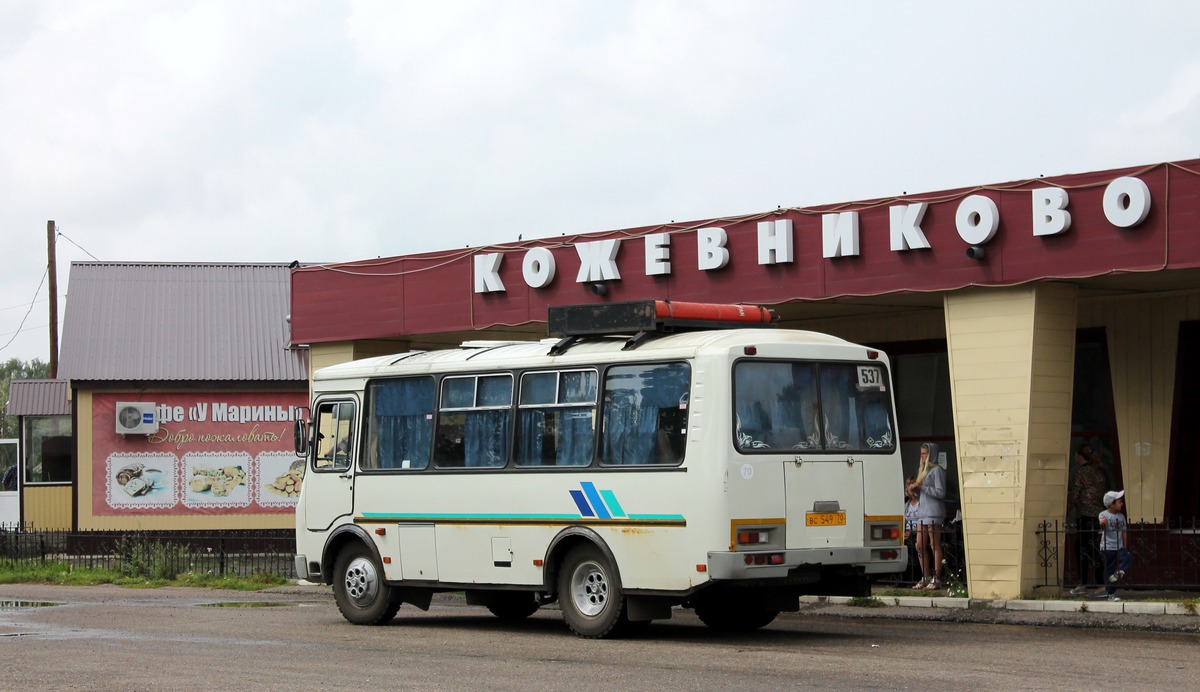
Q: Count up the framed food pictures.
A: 3